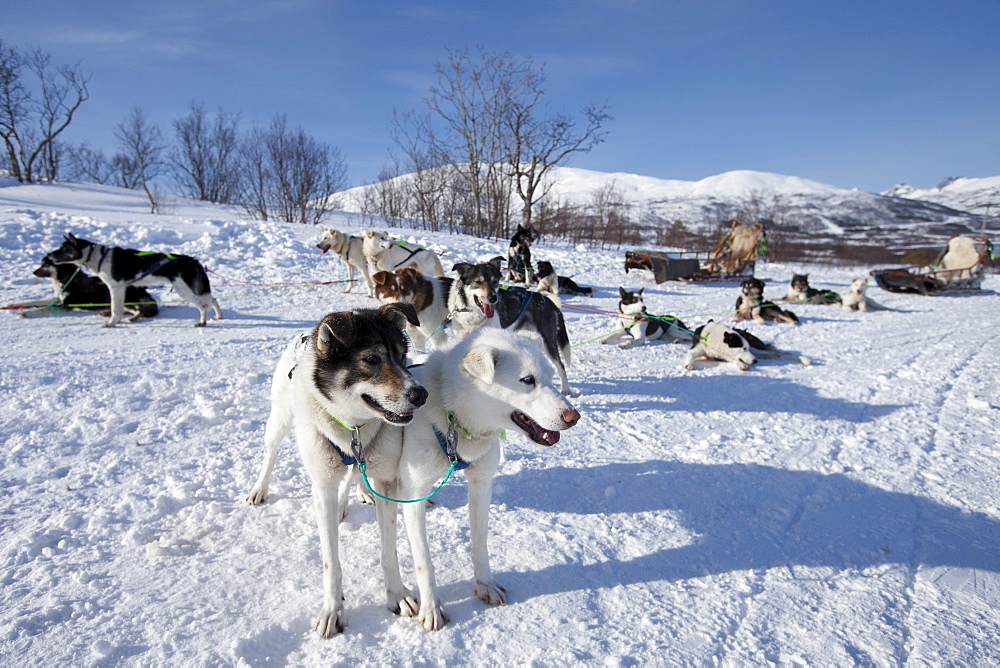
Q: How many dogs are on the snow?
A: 15